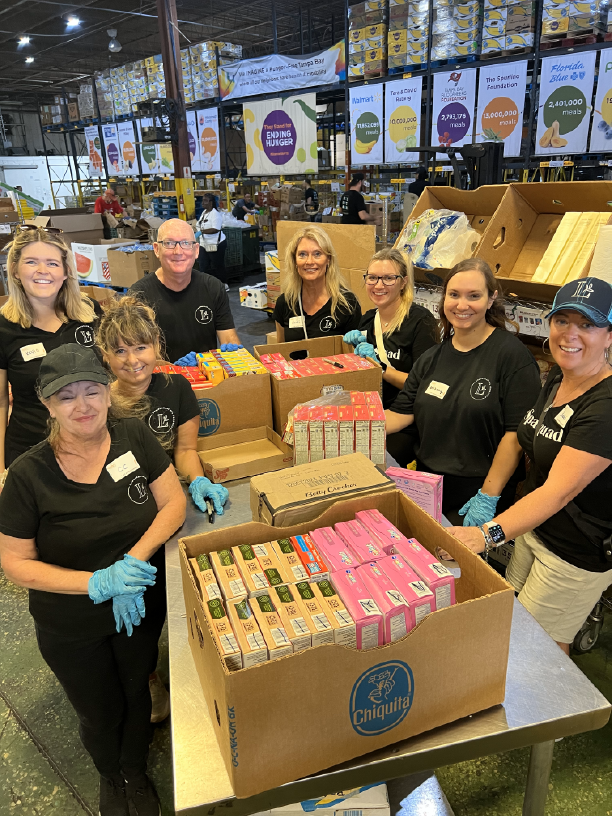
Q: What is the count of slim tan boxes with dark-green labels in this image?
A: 11